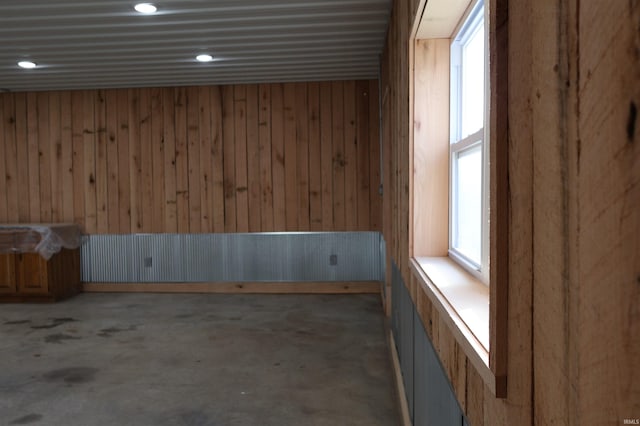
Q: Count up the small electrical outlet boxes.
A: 2